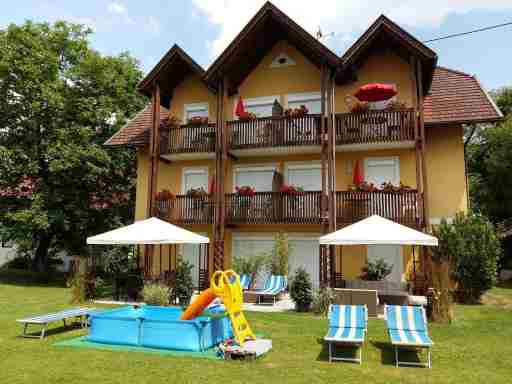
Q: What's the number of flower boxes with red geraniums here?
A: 12